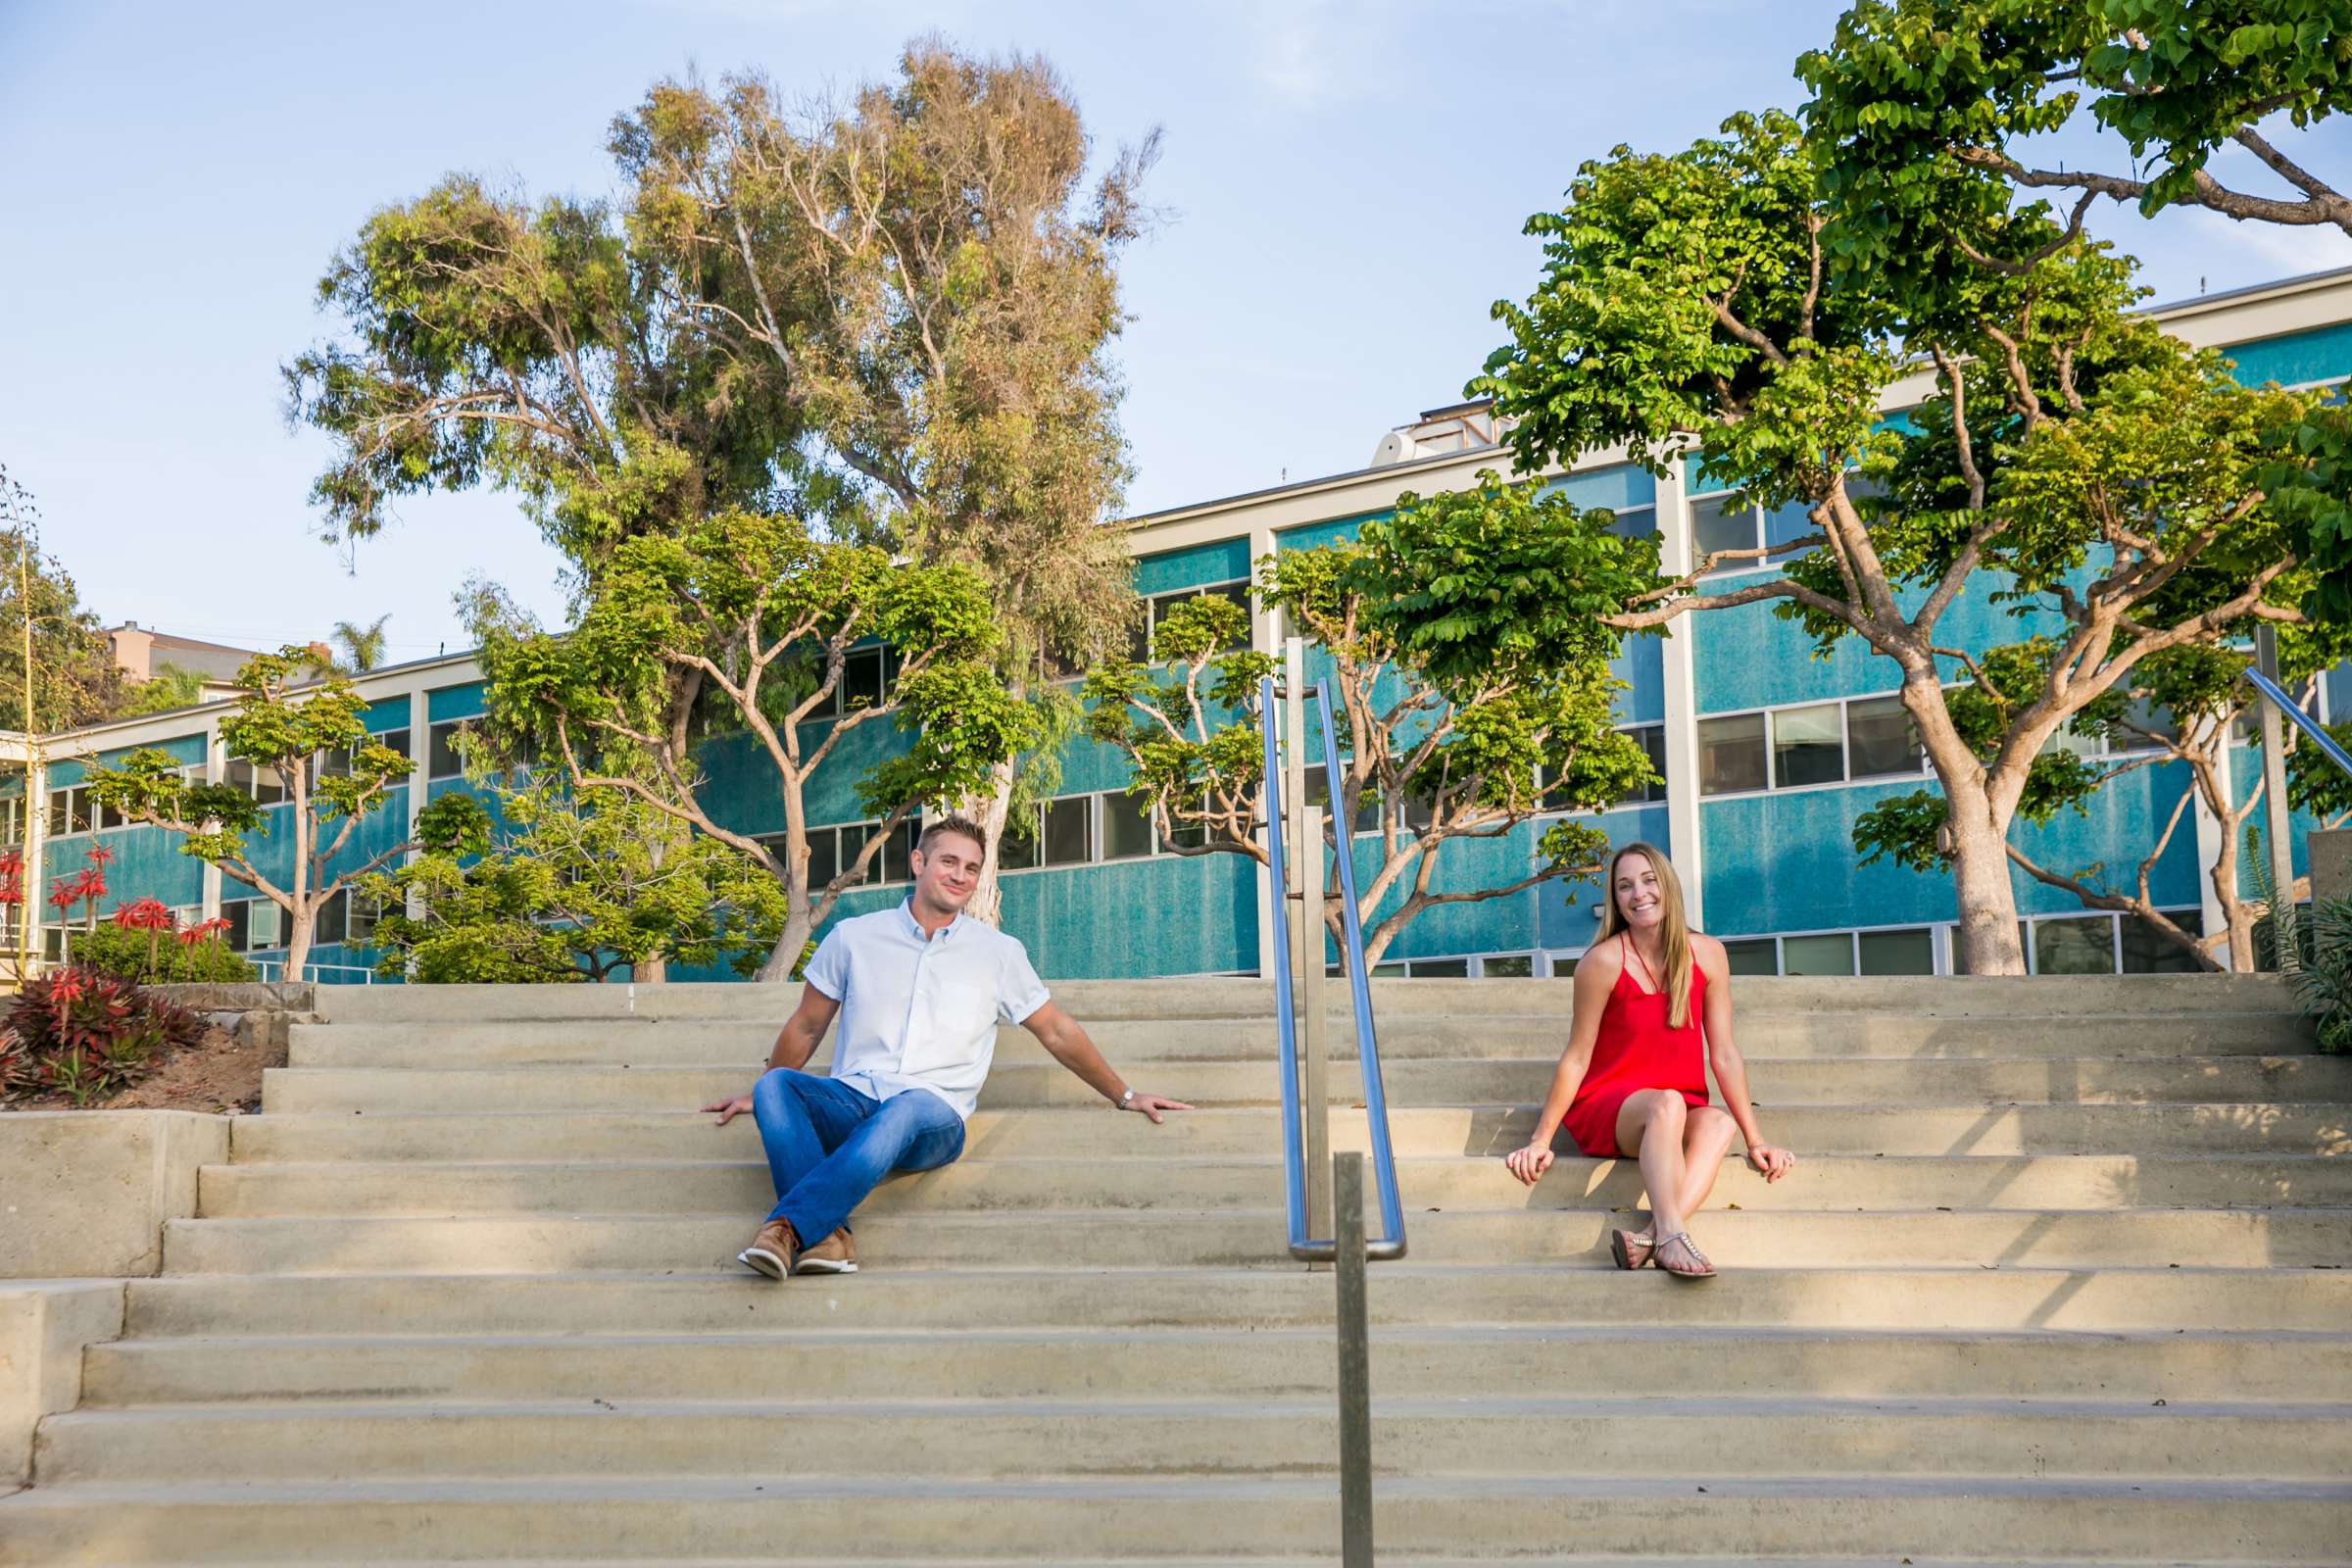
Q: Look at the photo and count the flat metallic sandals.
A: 2